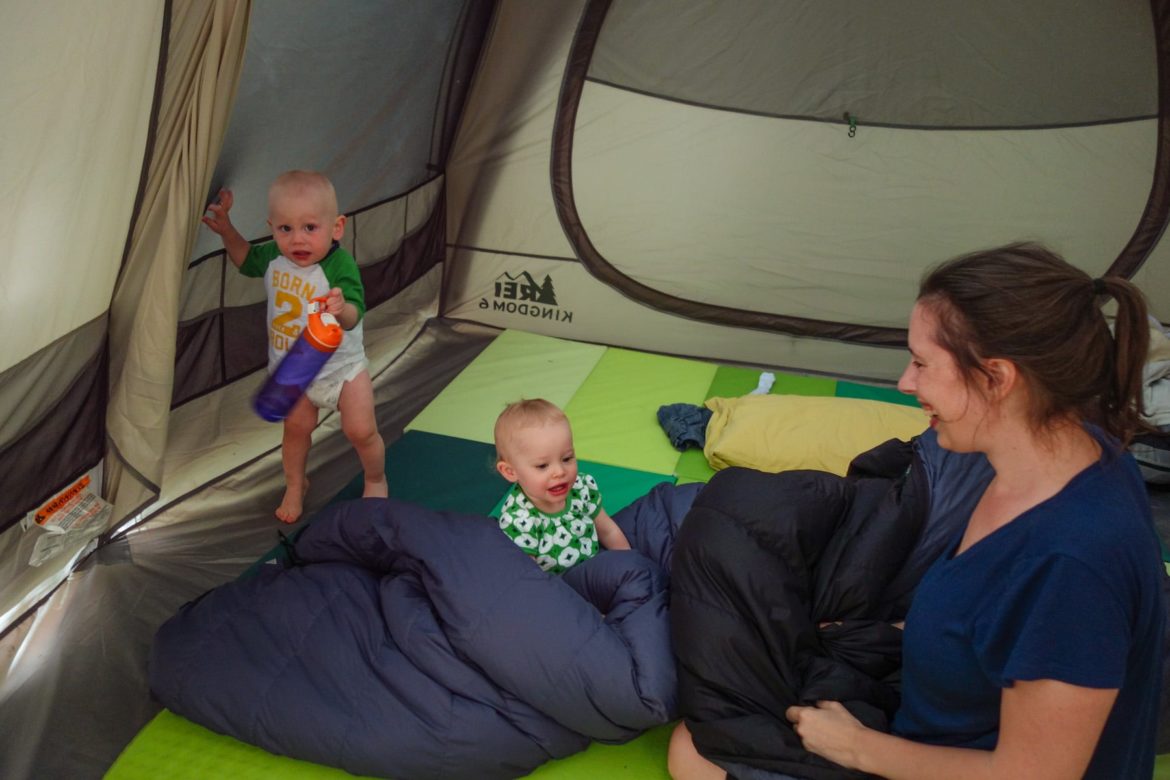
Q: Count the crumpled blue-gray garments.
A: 1